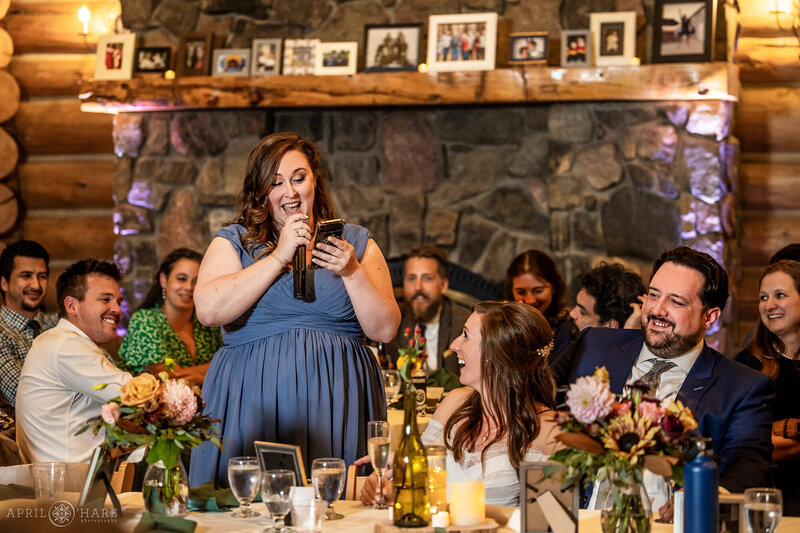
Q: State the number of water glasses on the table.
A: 4